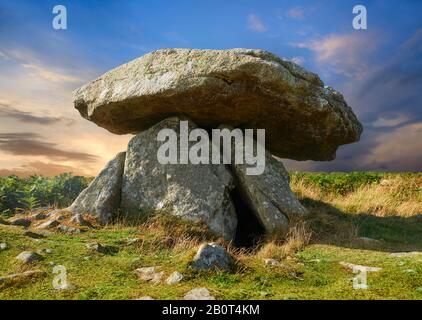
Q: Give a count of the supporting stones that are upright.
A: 3